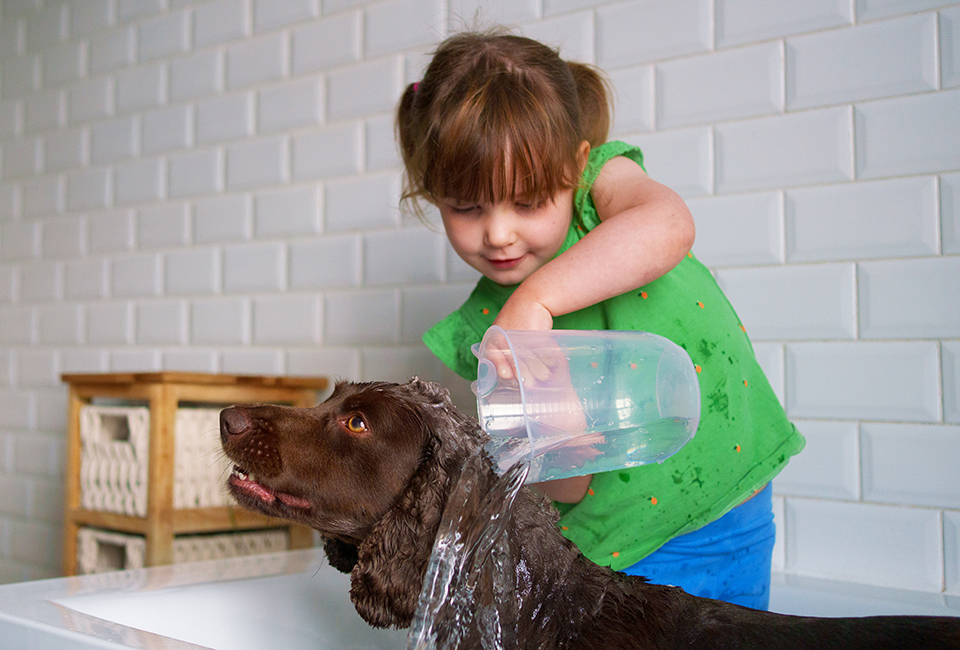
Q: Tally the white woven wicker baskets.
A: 2